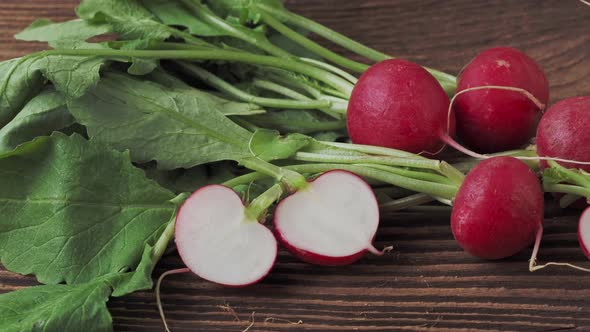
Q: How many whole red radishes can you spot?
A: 4